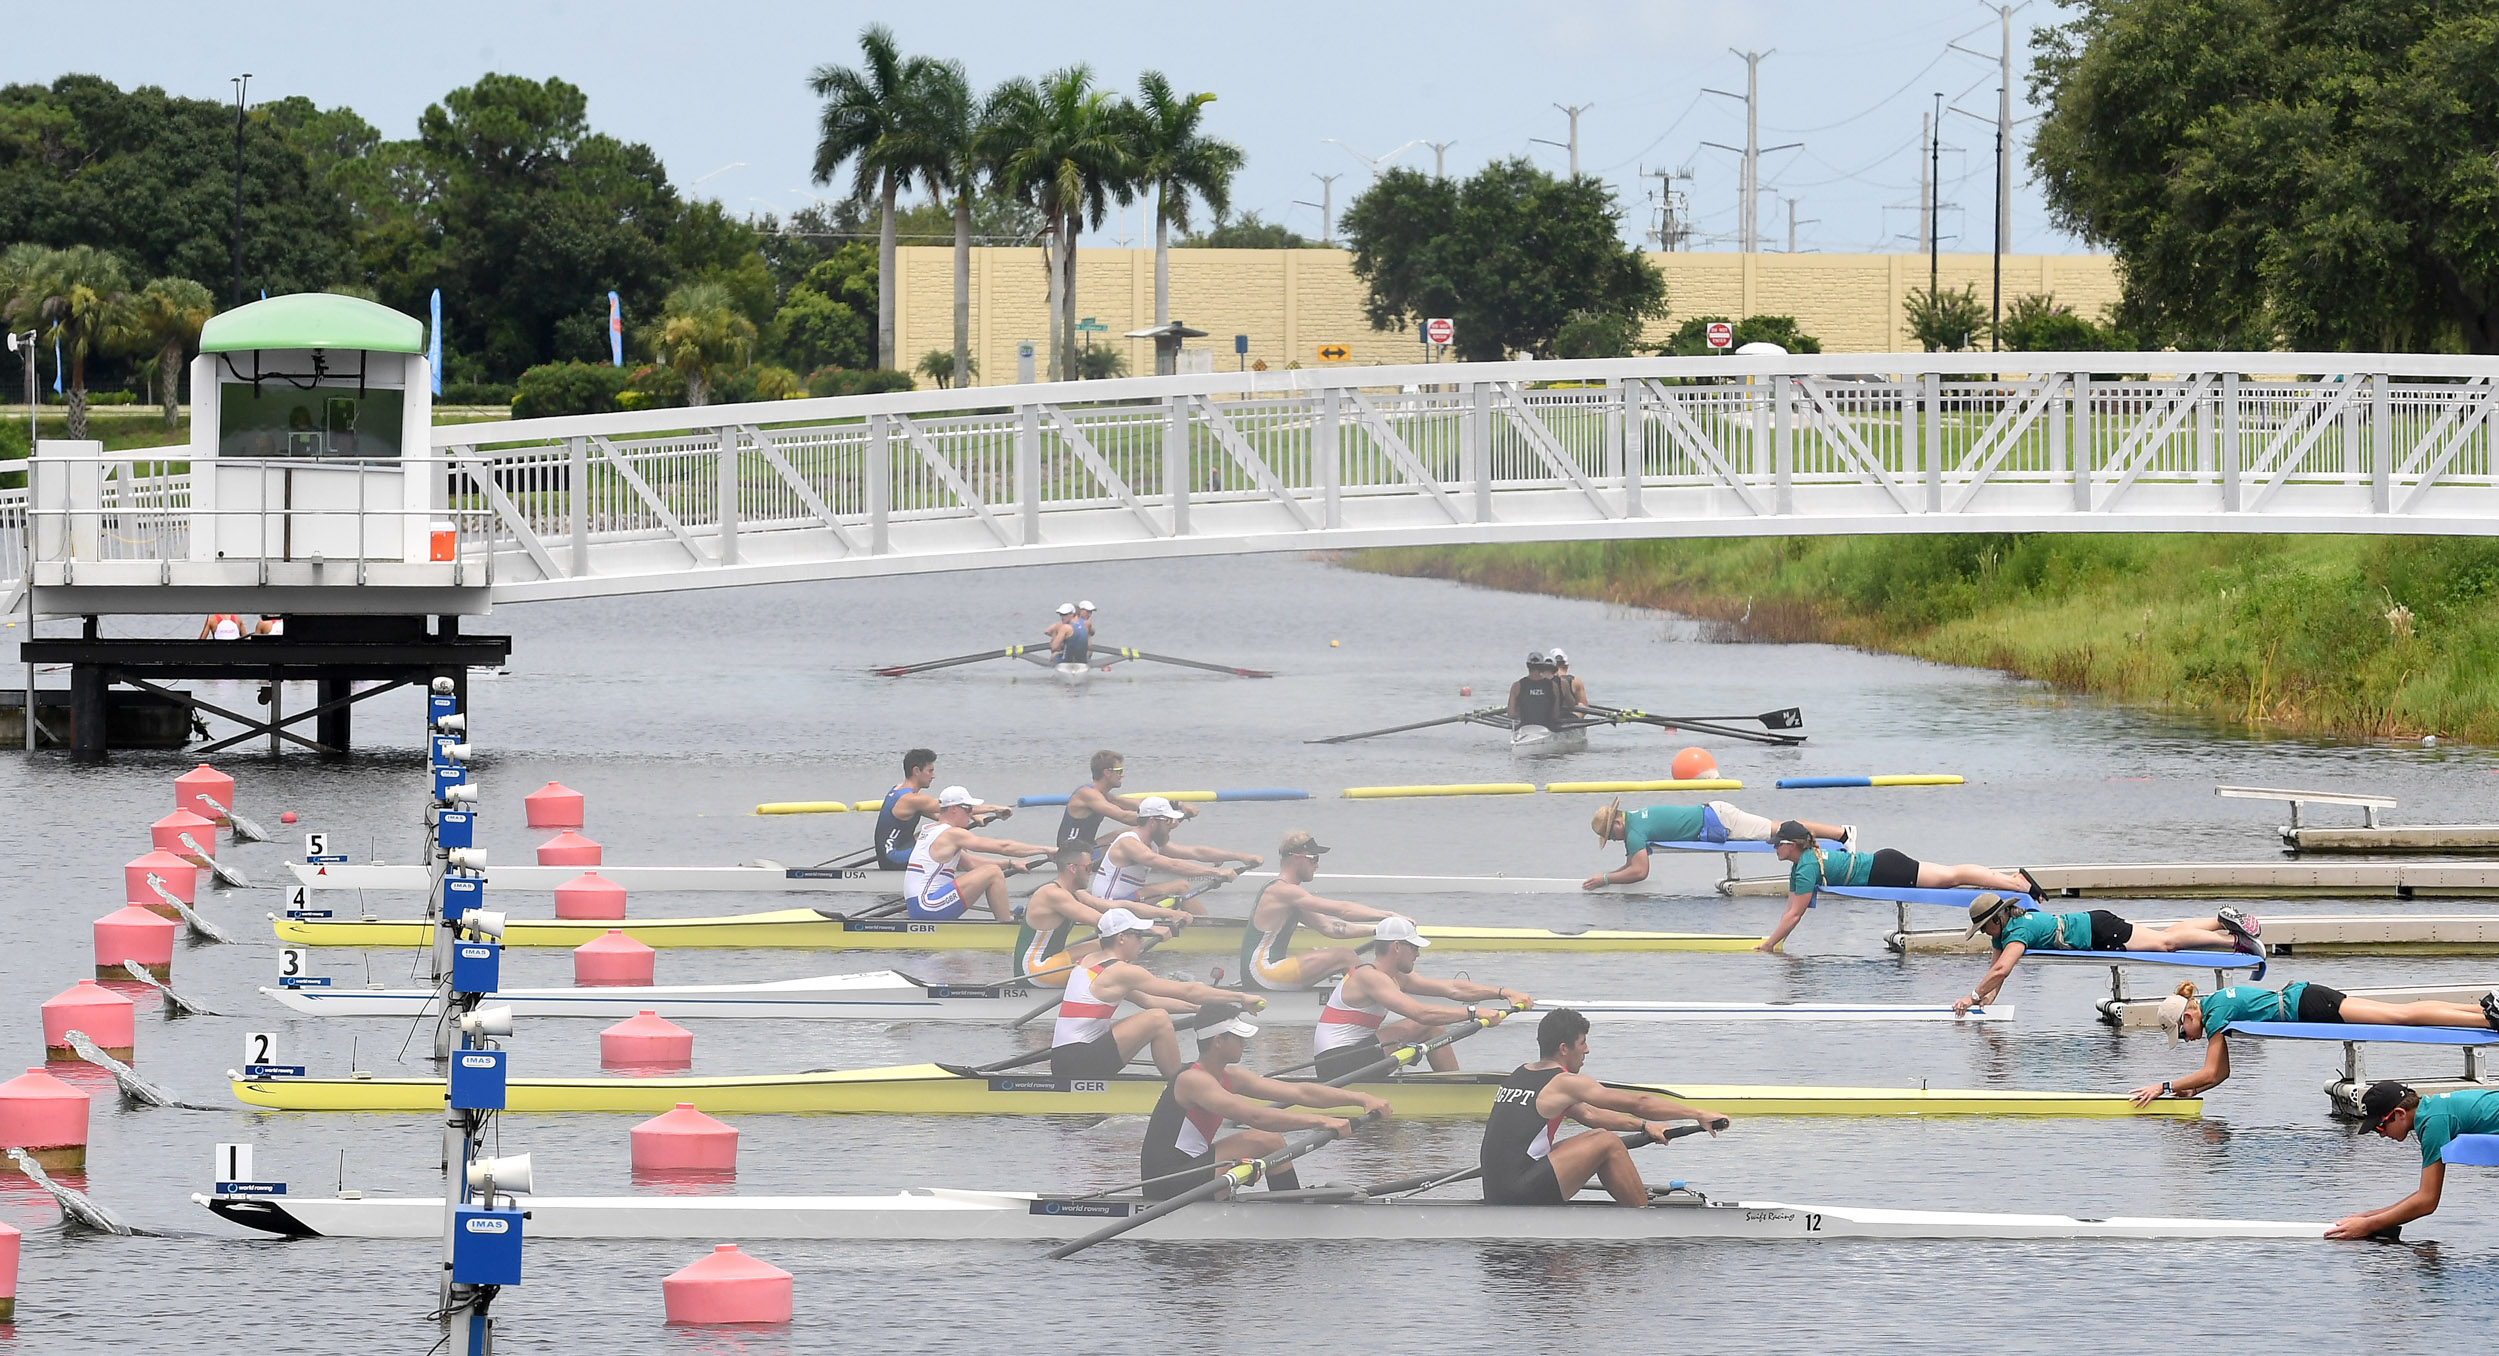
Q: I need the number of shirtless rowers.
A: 0